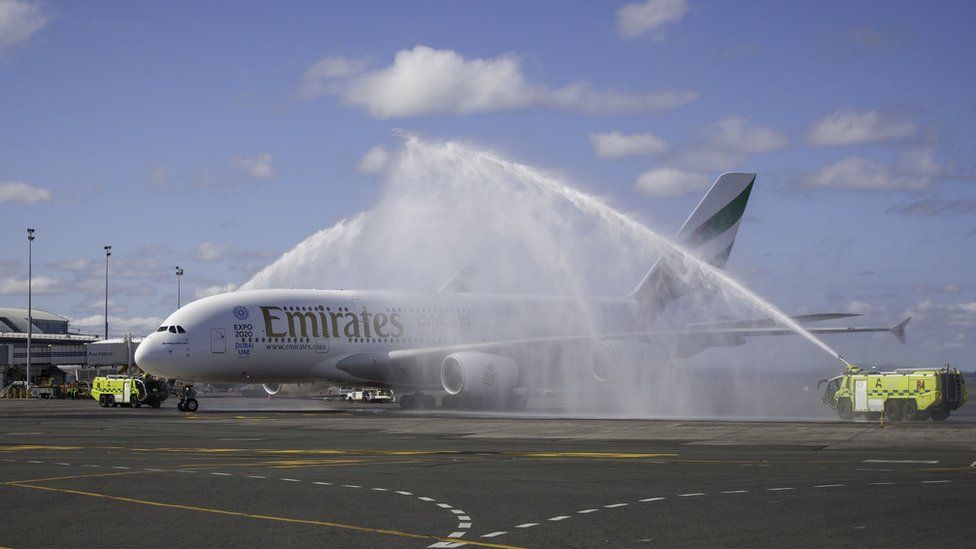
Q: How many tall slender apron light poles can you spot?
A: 3